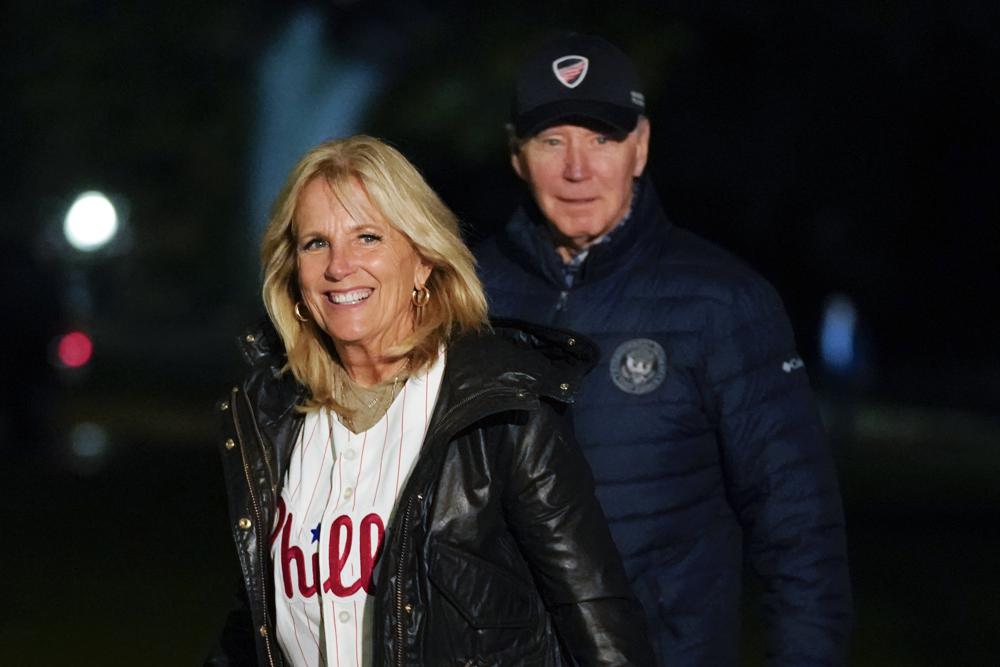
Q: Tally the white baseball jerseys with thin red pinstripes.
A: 1